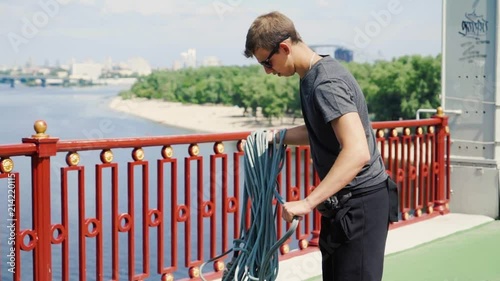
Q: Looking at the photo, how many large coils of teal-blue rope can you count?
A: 1